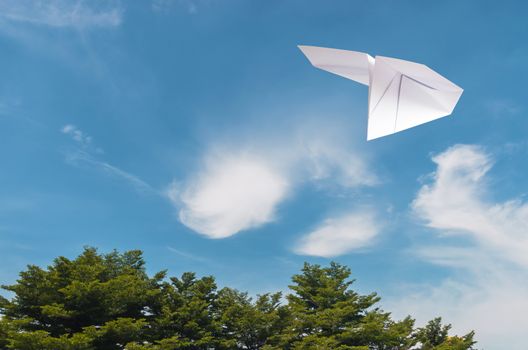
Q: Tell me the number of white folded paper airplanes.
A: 1